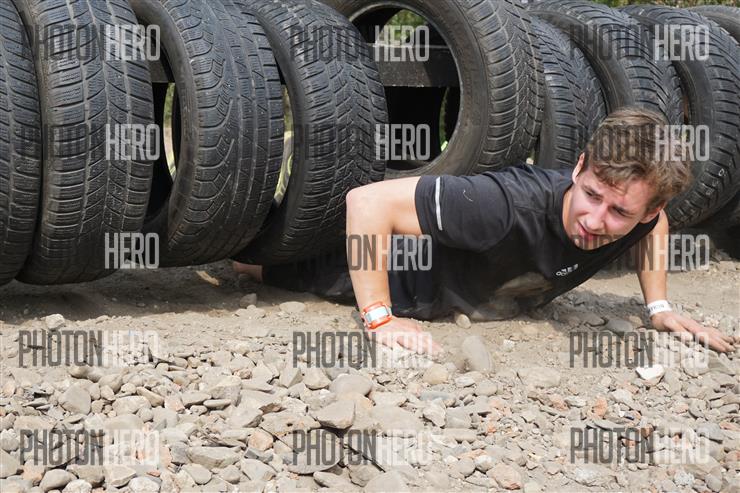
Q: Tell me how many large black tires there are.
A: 9